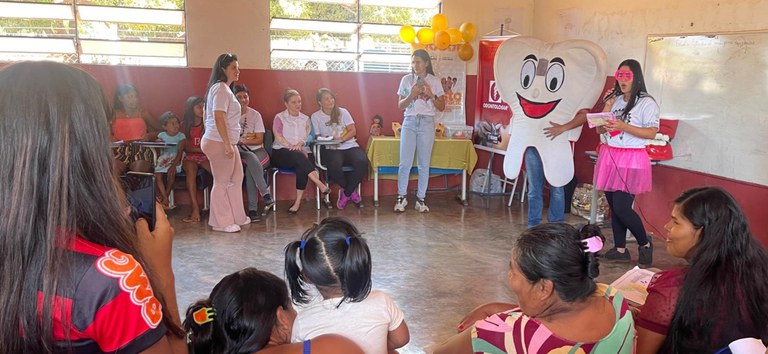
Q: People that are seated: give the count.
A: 11